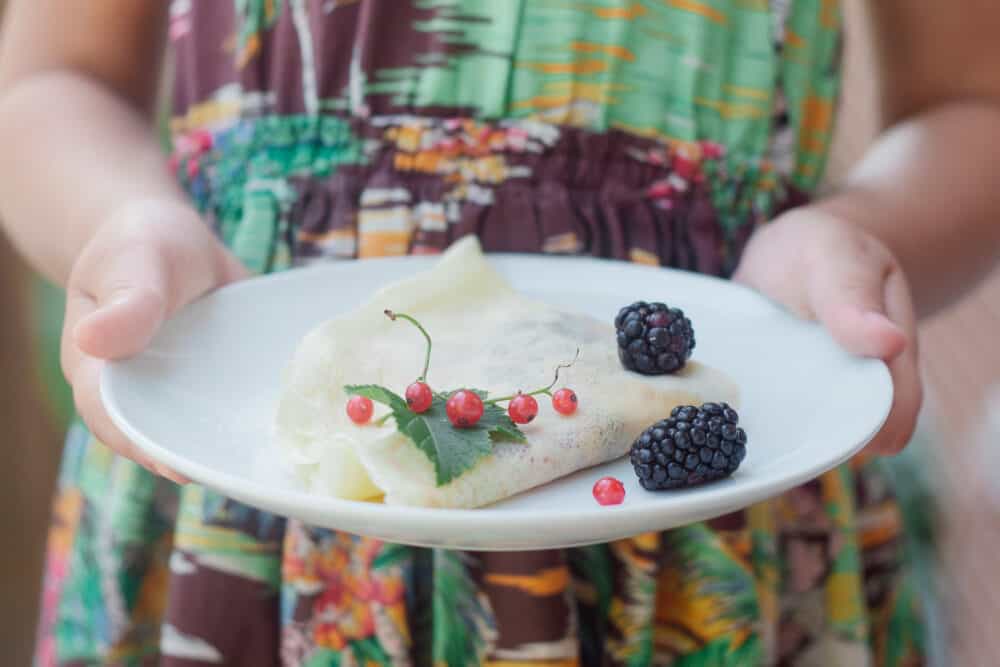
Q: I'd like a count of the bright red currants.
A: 6